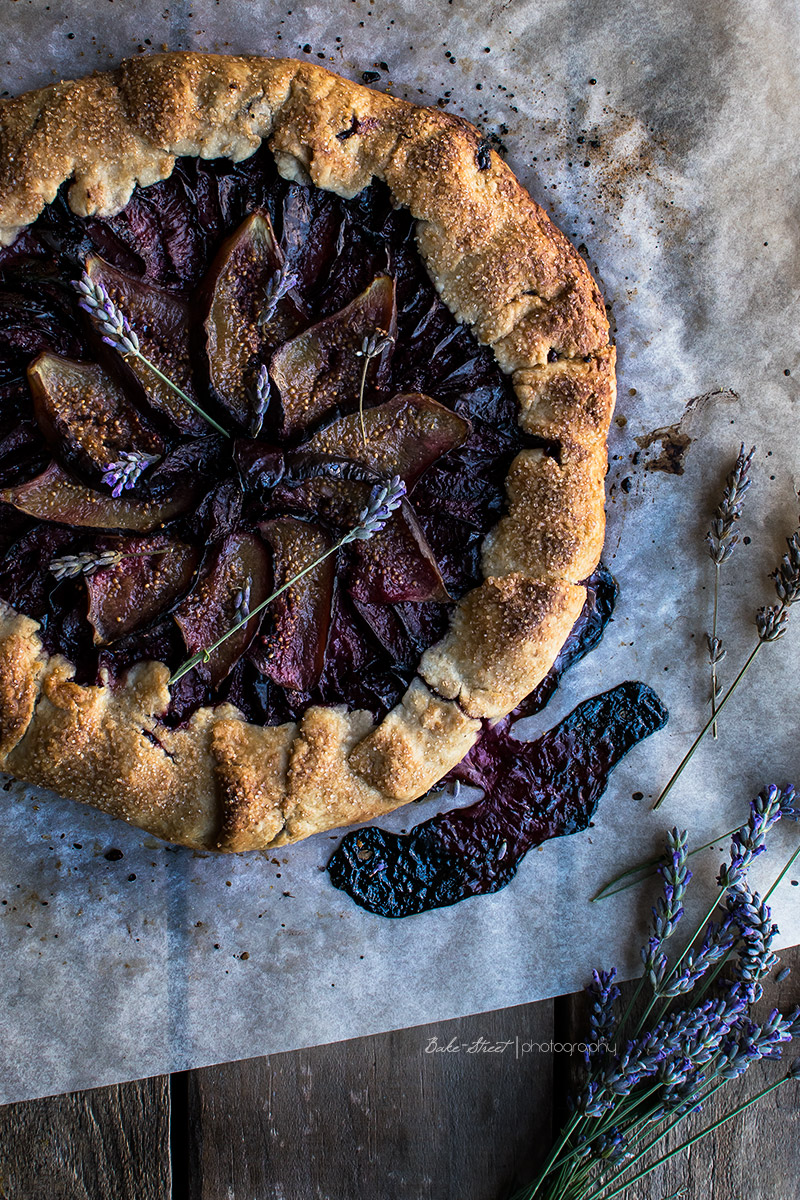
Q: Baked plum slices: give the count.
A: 10